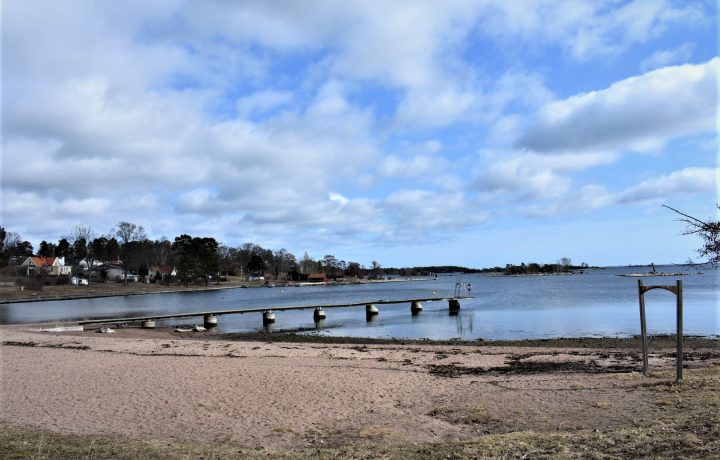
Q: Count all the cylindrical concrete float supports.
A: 7